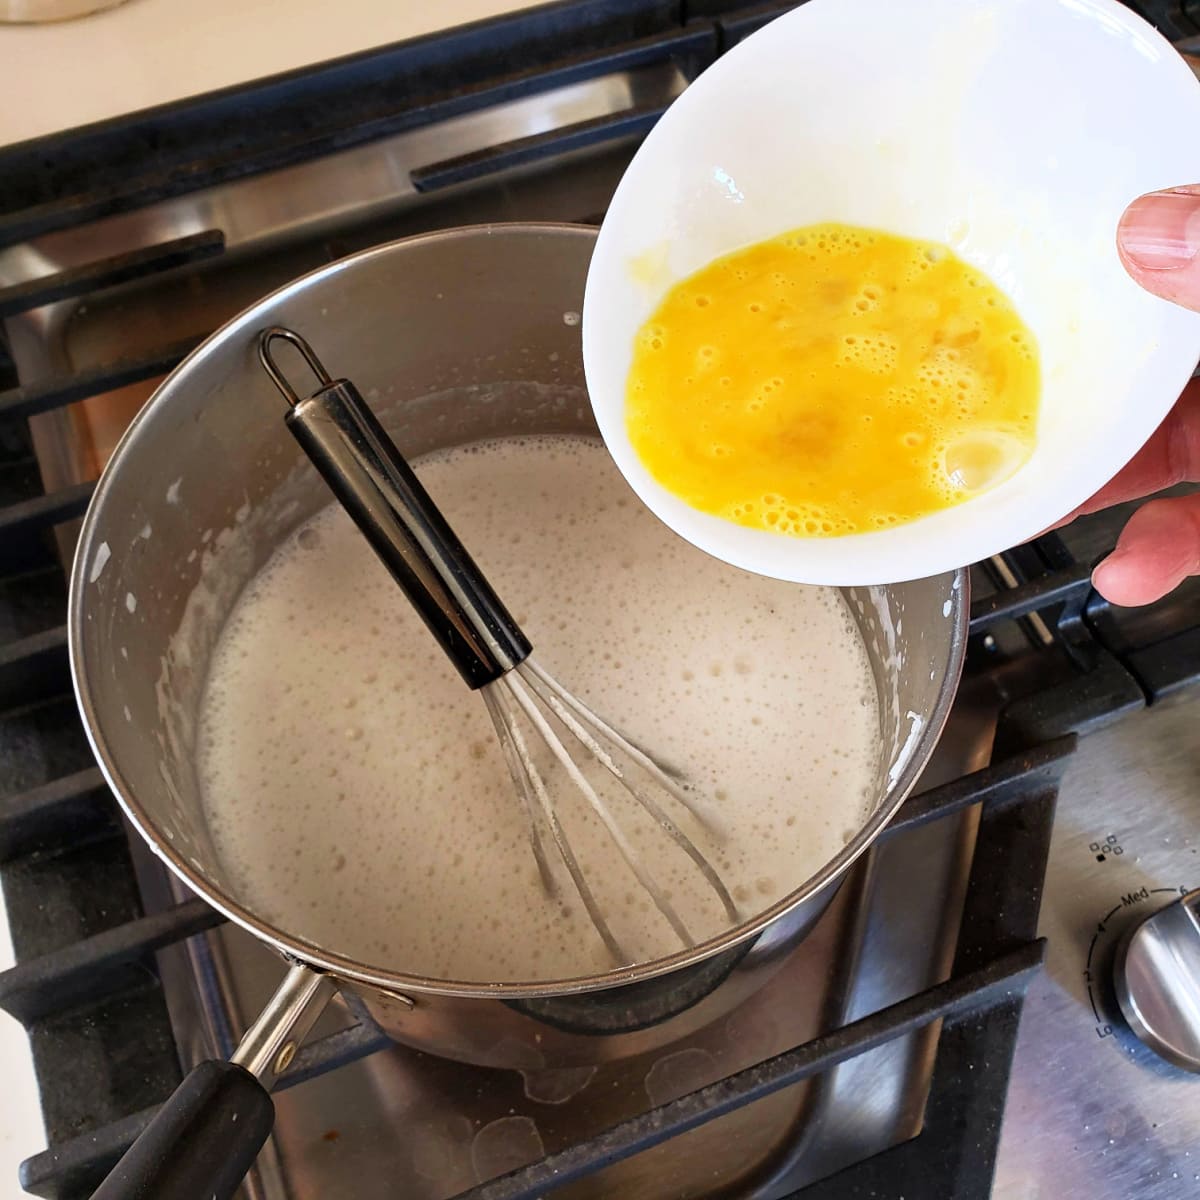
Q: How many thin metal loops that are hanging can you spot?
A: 1